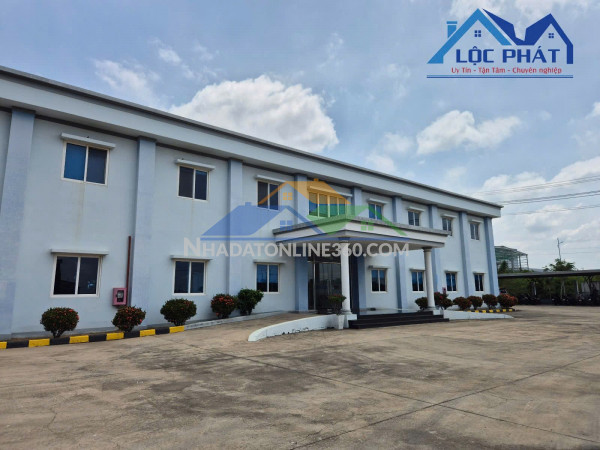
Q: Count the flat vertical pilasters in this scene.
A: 9